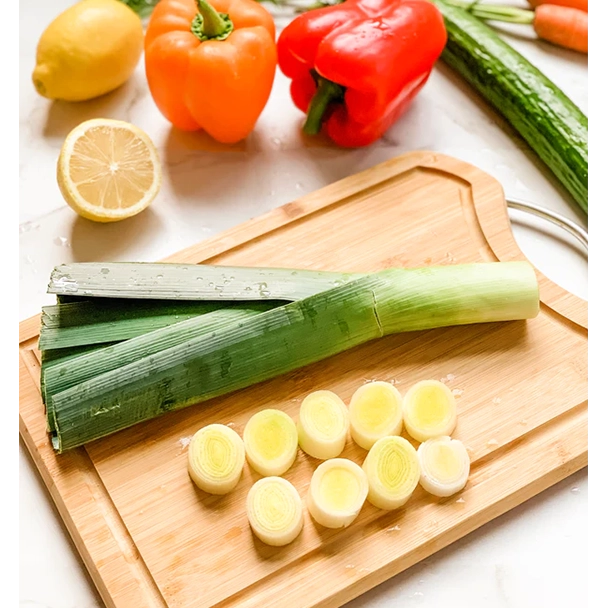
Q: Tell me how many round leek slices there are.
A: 9